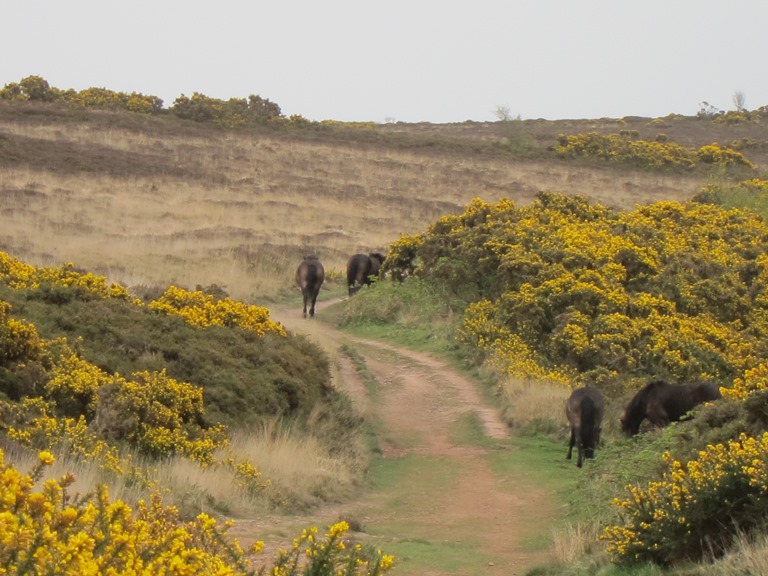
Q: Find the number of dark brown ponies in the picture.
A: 4